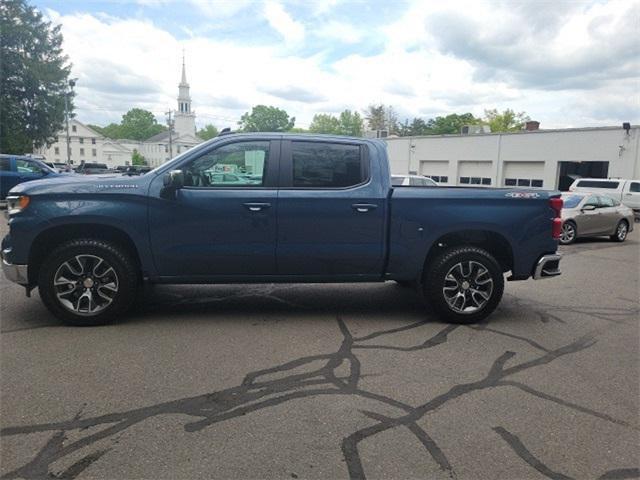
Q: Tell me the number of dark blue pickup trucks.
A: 1